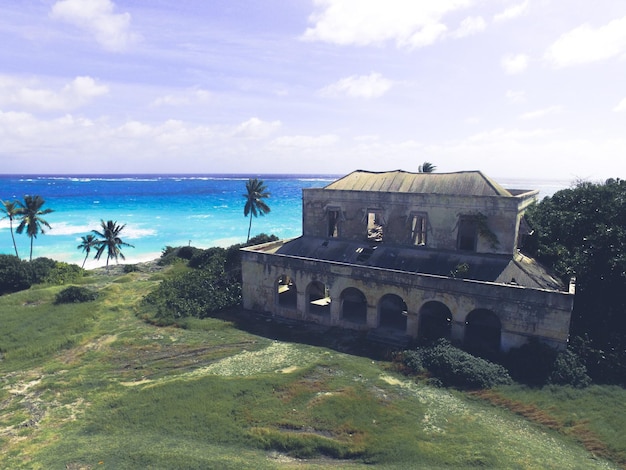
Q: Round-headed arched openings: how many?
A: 6